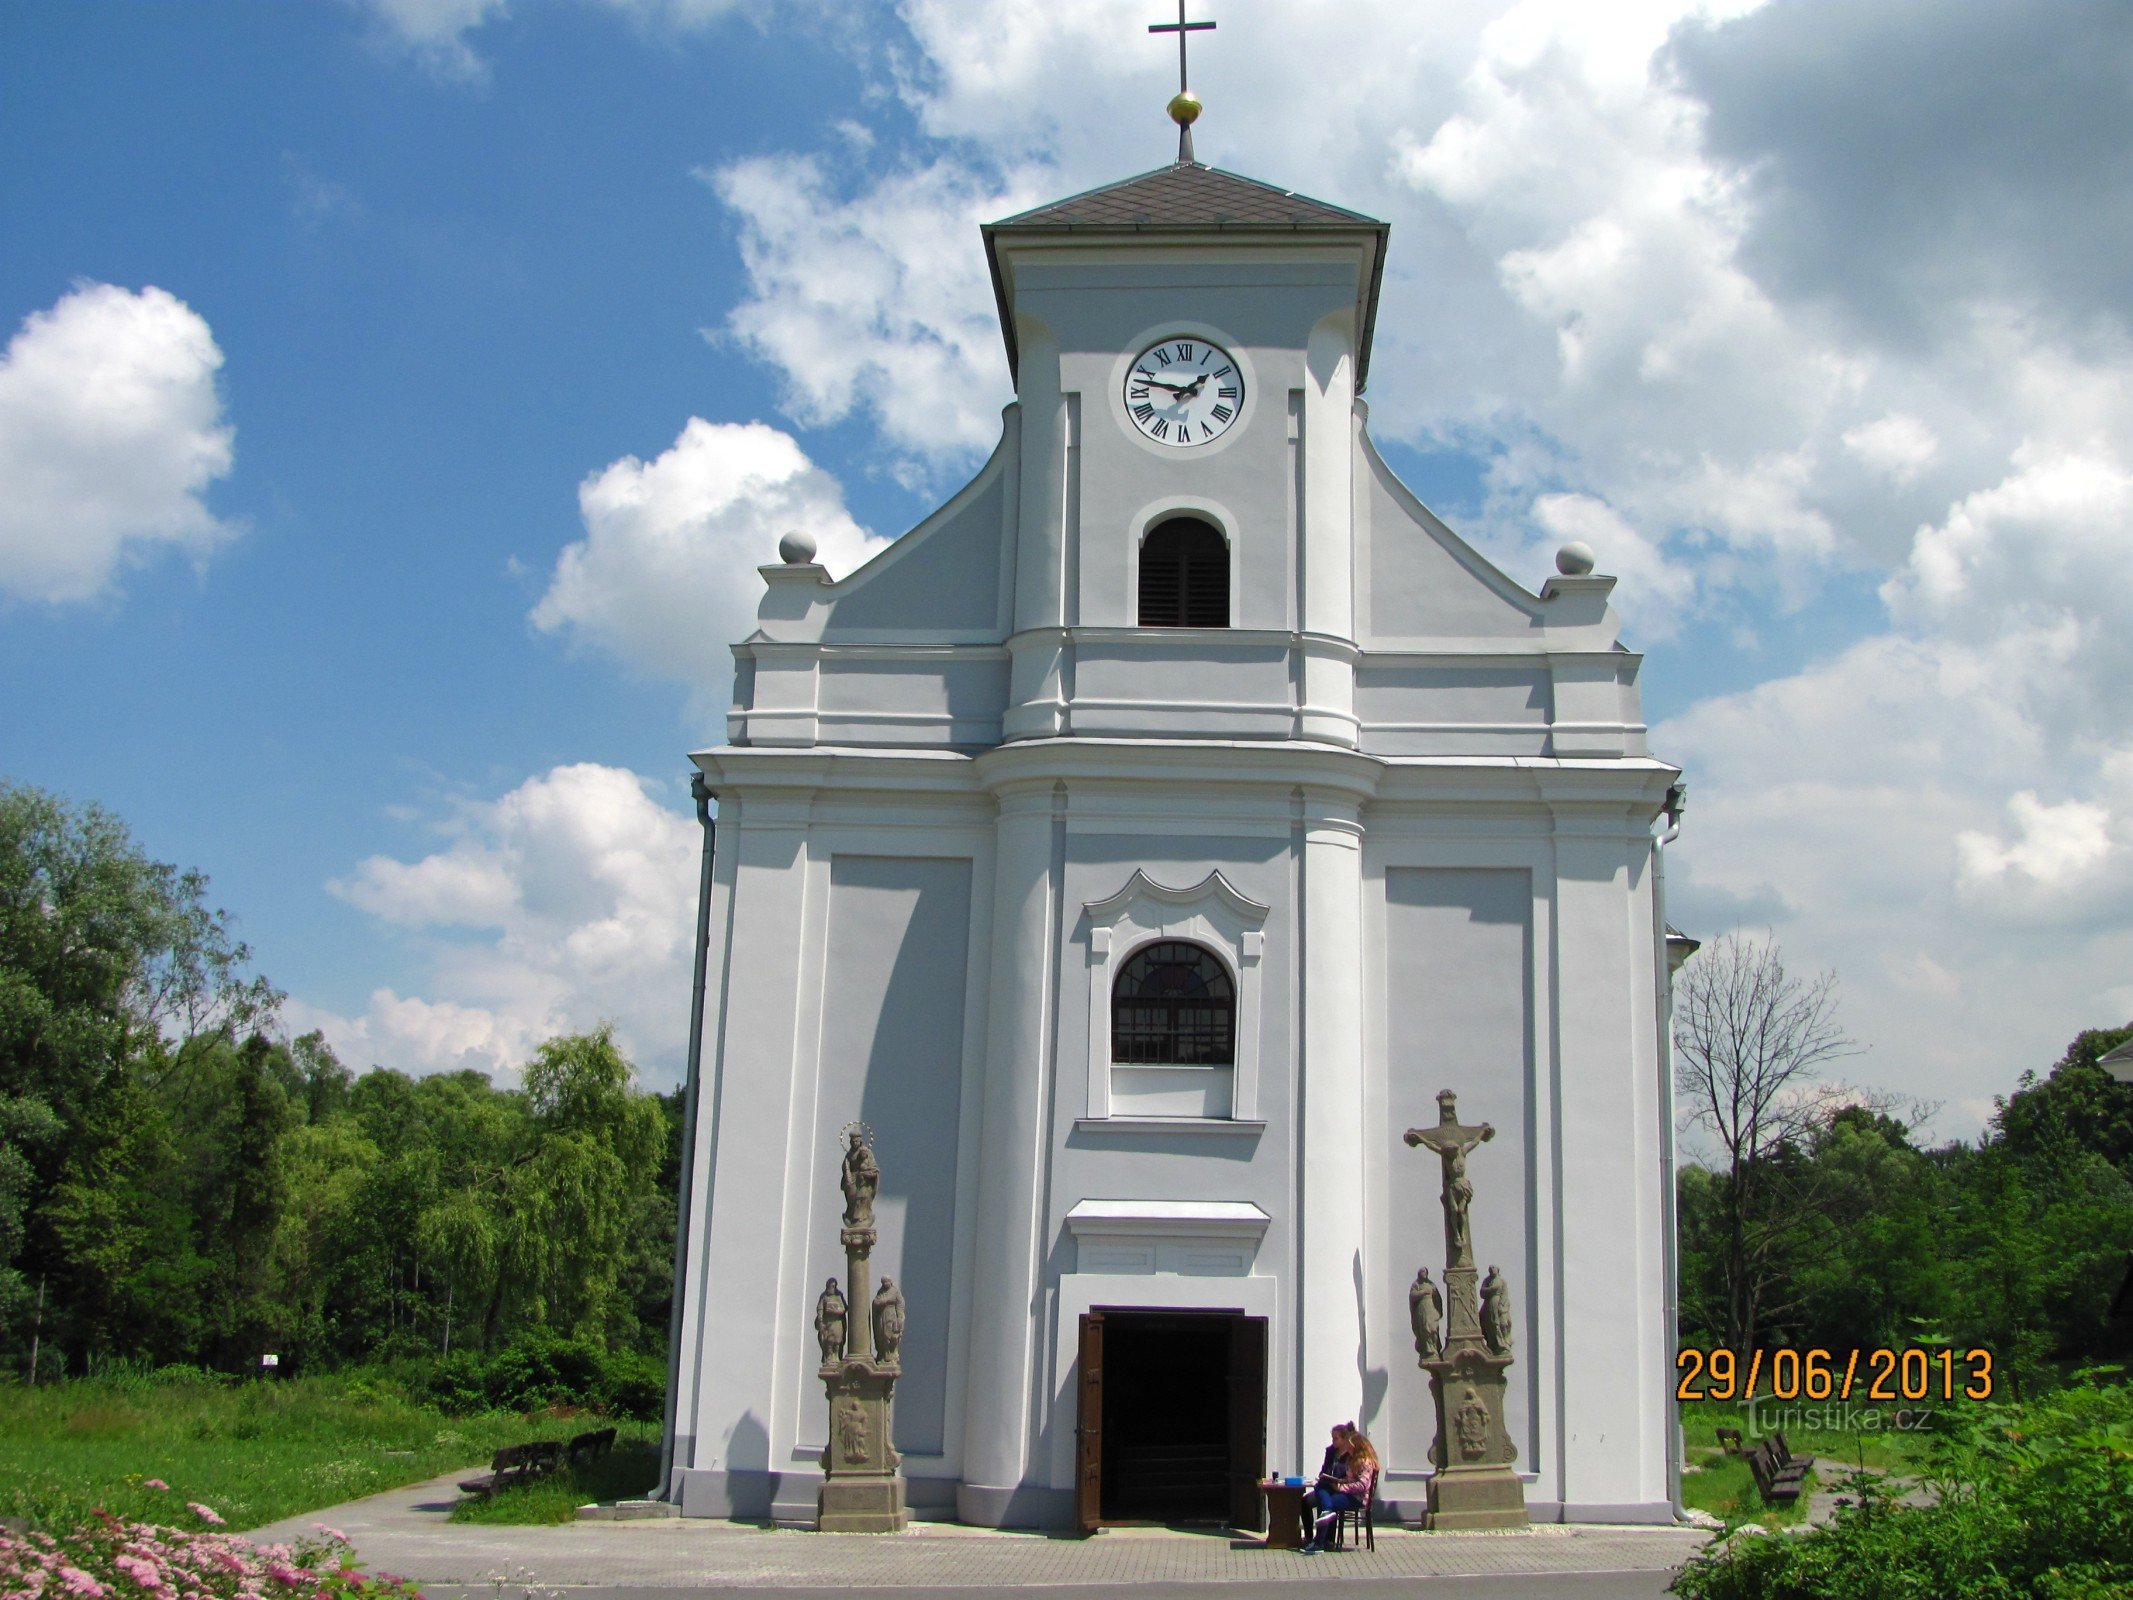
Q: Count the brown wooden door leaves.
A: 2